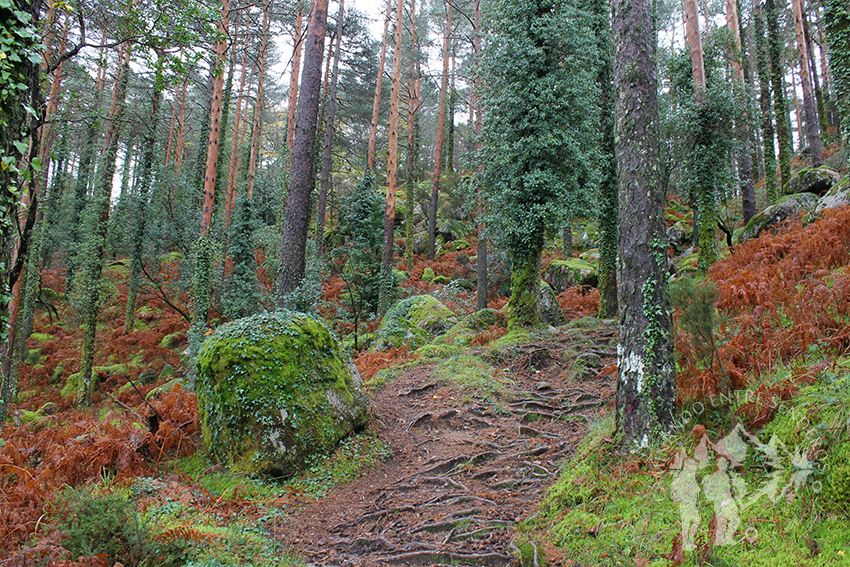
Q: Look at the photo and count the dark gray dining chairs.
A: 0